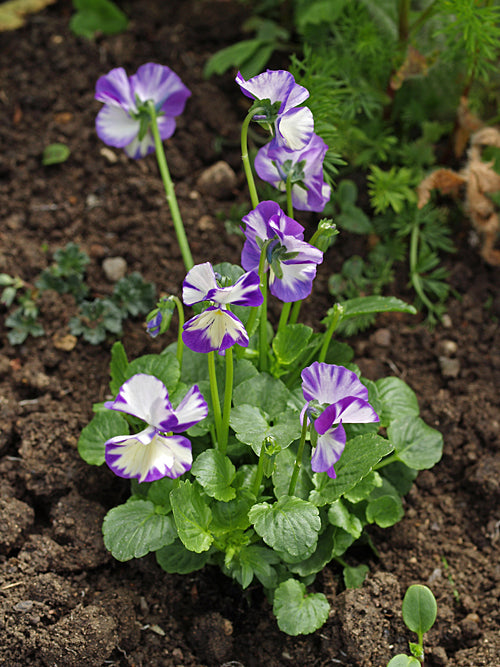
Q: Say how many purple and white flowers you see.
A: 7